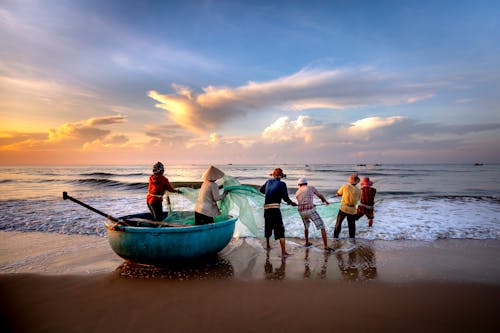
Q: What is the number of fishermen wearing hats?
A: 6